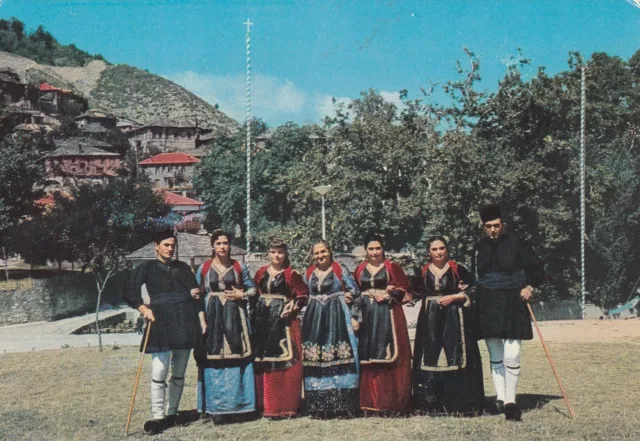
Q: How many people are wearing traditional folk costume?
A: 7